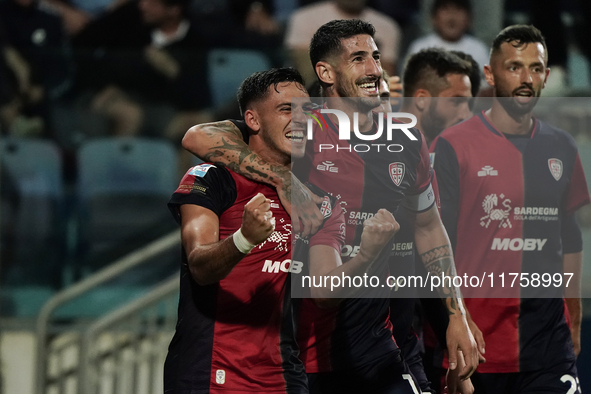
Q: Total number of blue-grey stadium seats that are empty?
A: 3